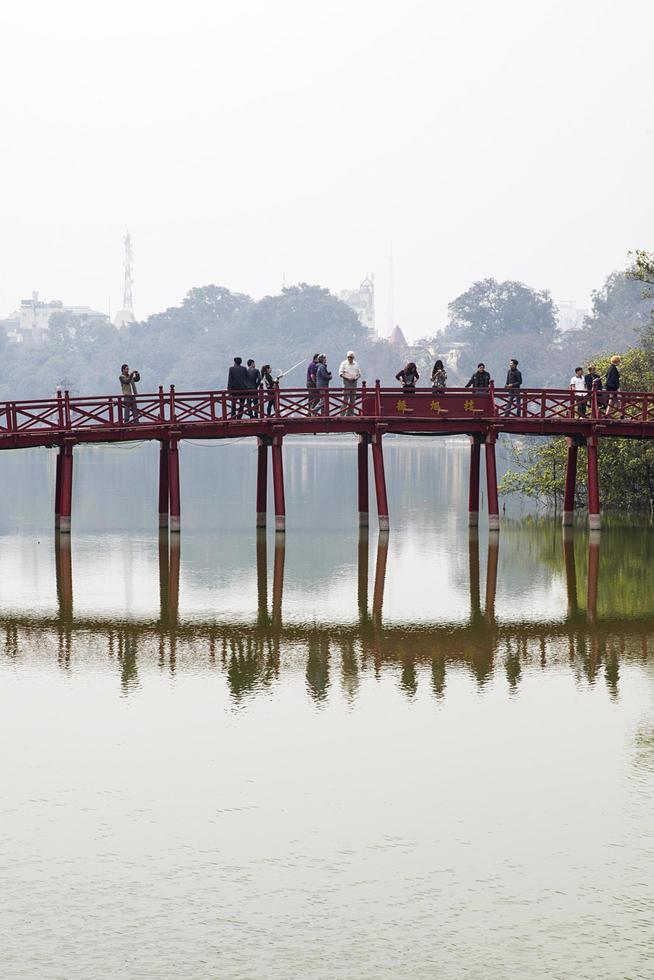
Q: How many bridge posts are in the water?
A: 12